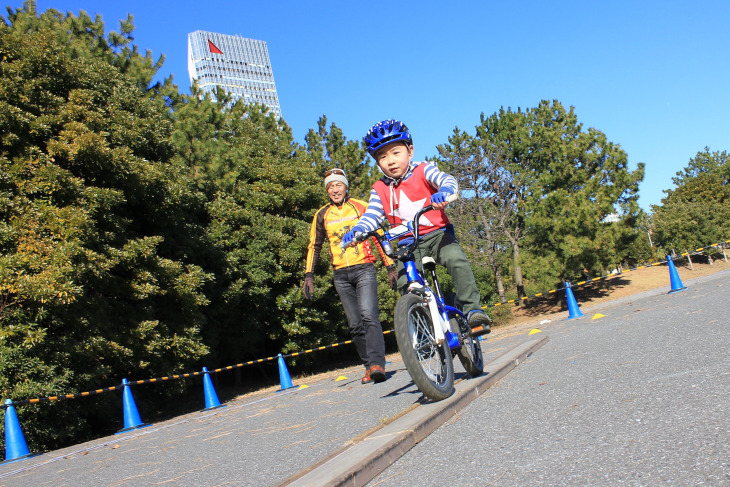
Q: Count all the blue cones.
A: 6